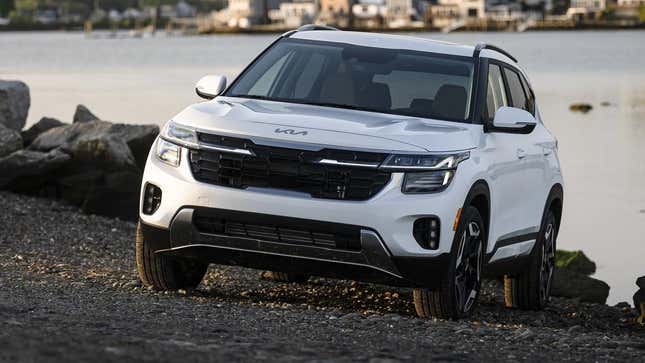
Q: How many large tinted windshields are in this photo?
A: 1